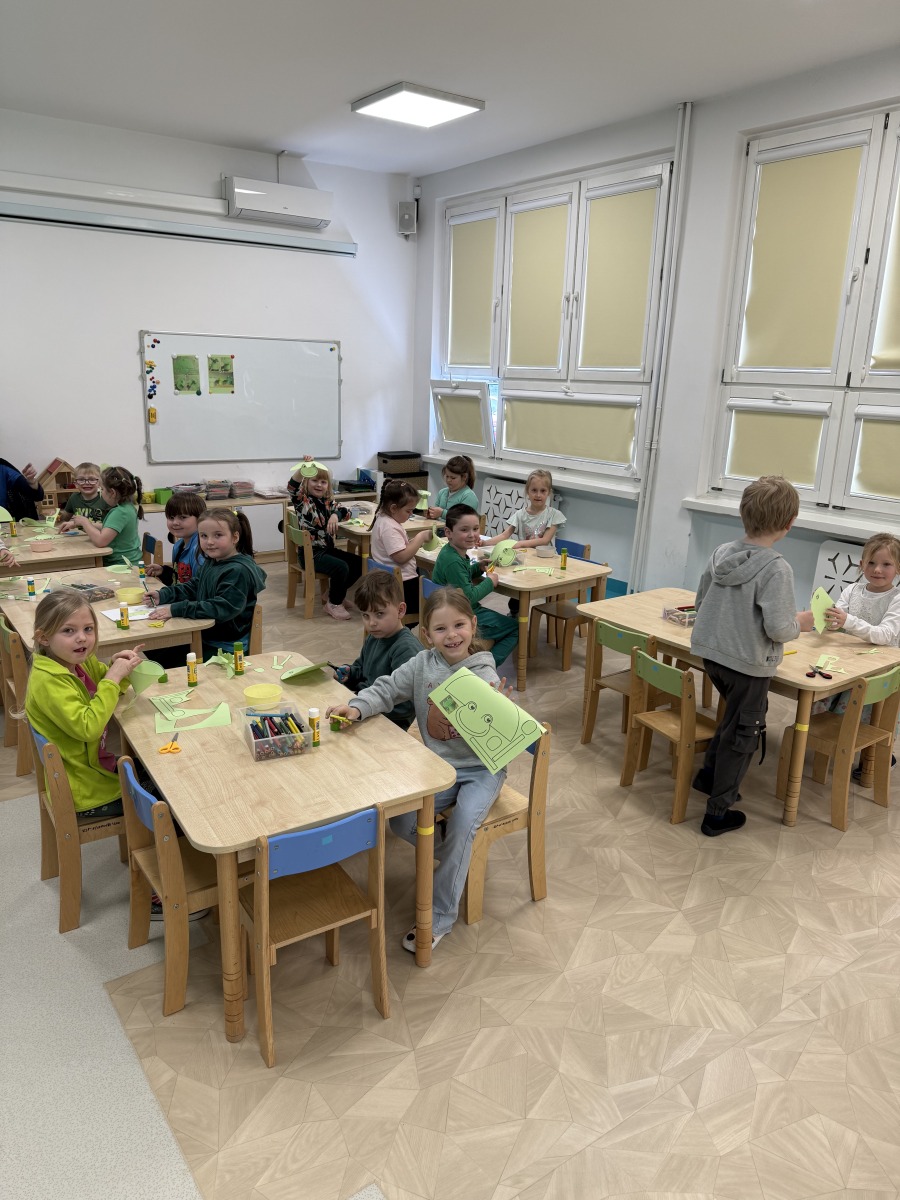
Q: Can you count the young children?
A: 14